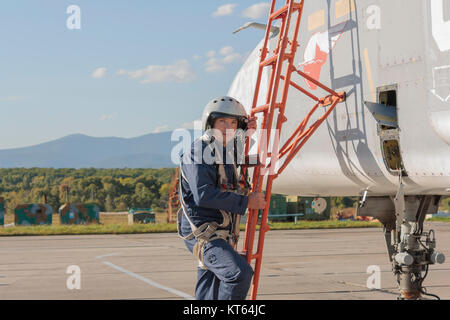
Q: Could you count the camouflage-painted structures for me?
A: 3